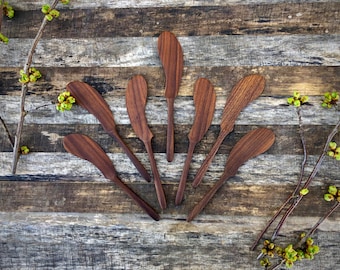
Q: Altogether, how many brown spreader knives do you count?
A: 7